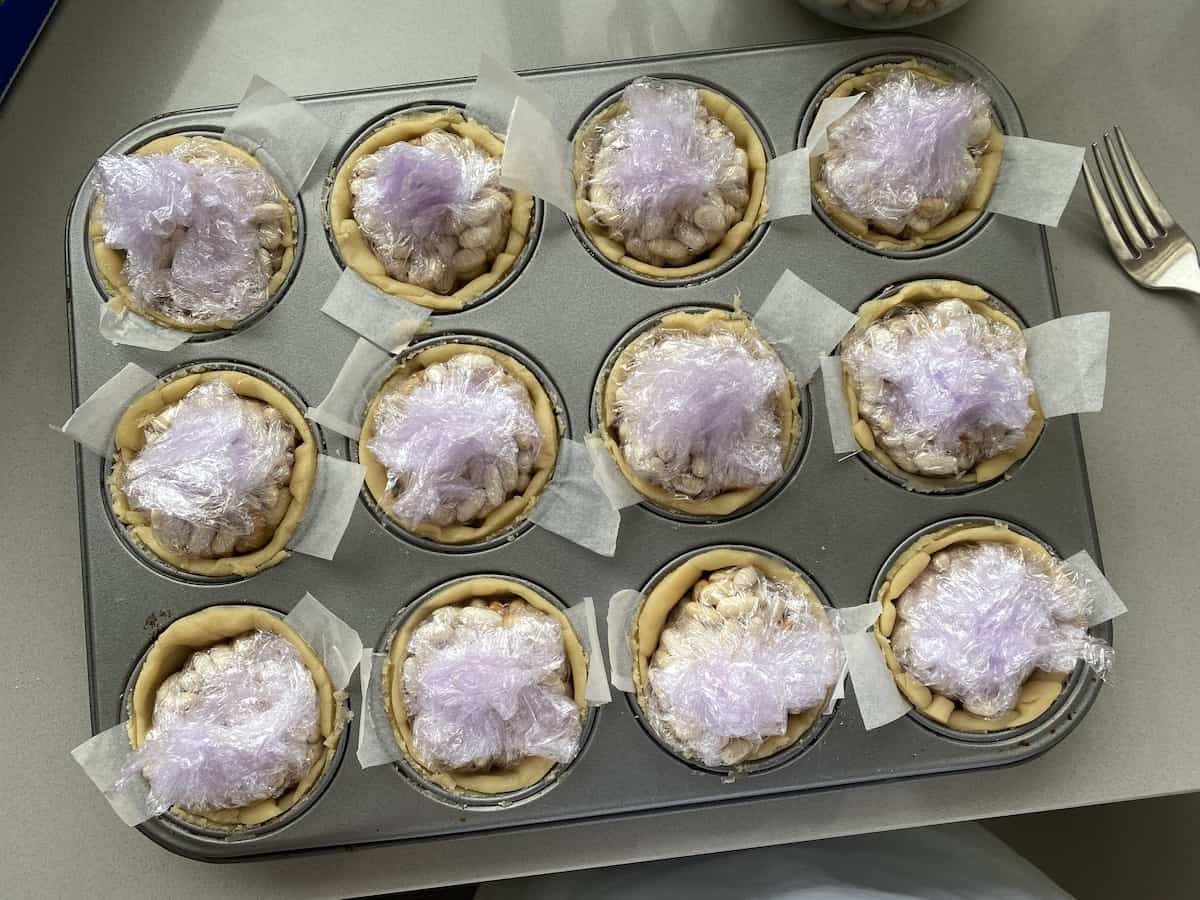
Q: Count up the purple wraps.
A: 12